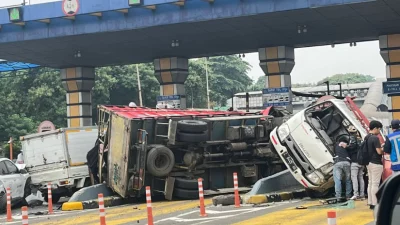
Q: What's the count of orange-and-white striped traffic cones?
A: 8